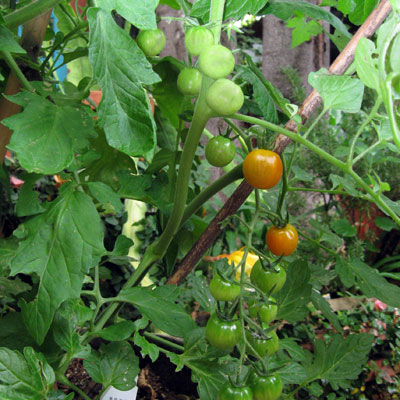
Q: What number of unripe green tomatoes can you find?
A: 13